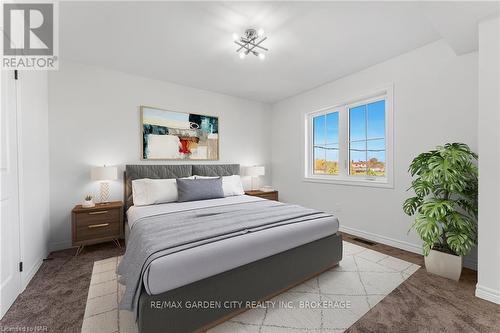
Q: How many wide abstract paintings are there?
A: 1